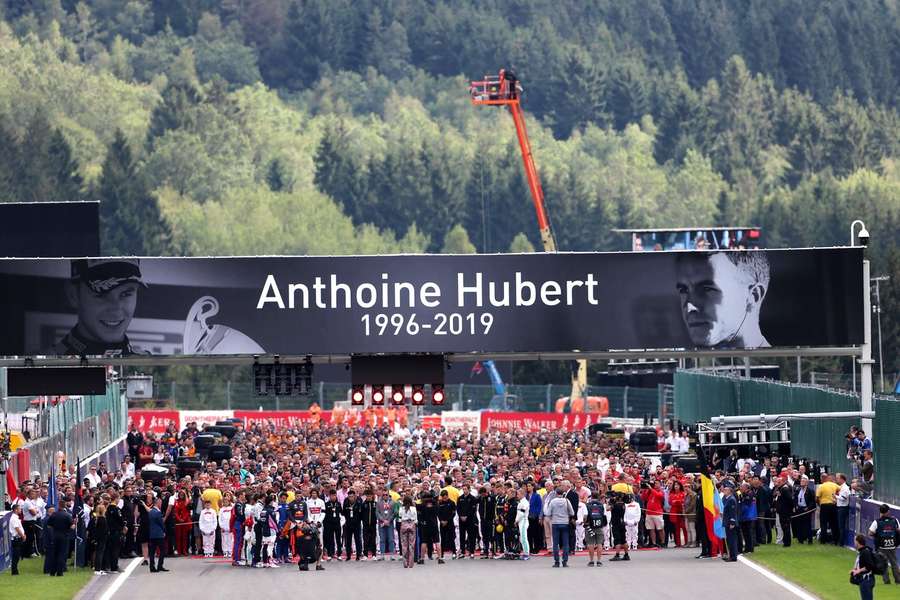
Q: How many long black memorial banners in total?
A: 1